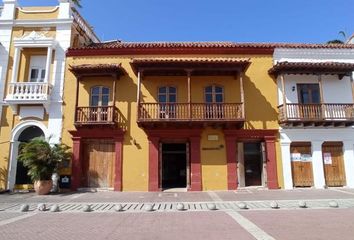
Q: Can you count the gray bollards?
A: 12